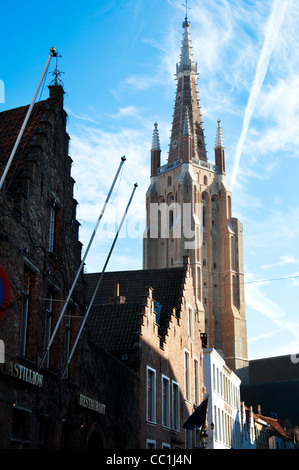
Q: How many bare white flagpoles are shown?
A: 3